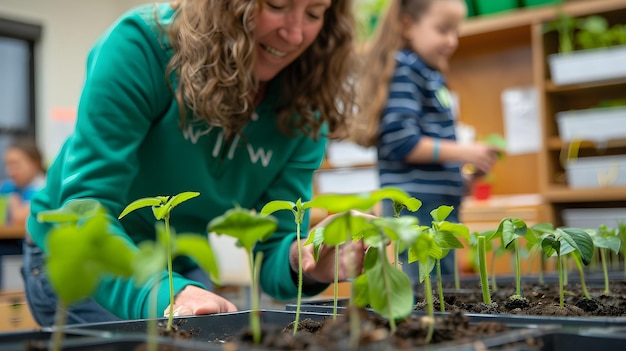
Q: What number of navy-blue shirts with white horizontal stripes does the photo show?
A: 1